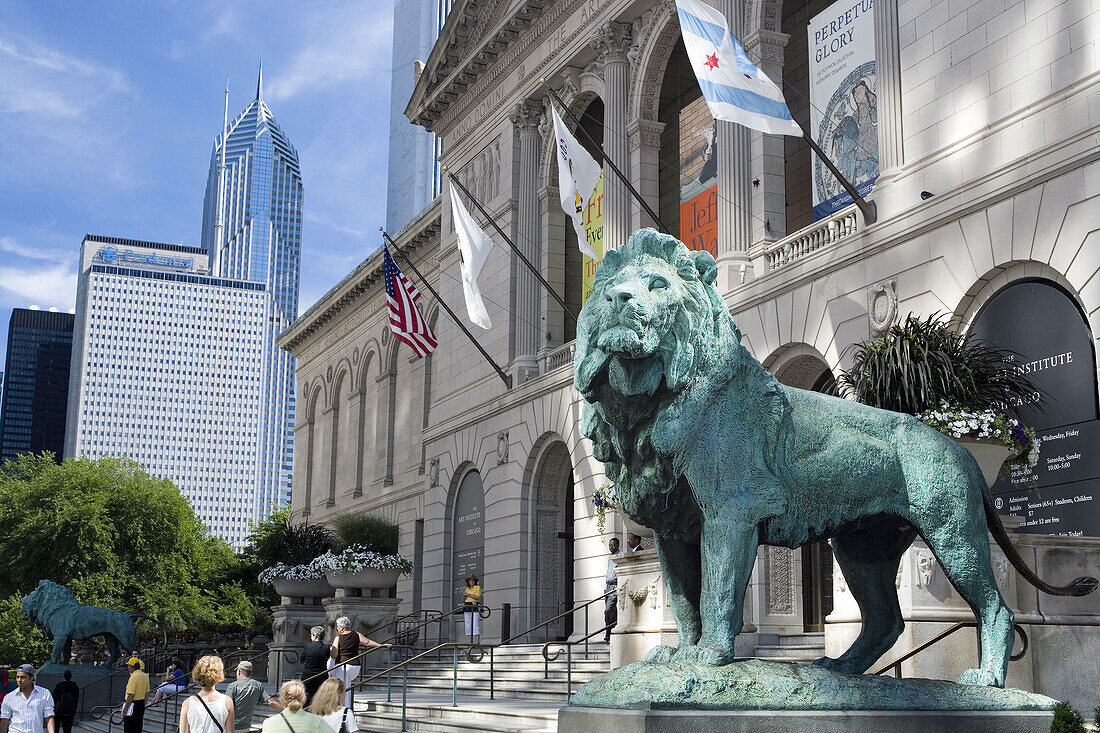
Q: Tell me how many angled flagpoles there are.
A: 4